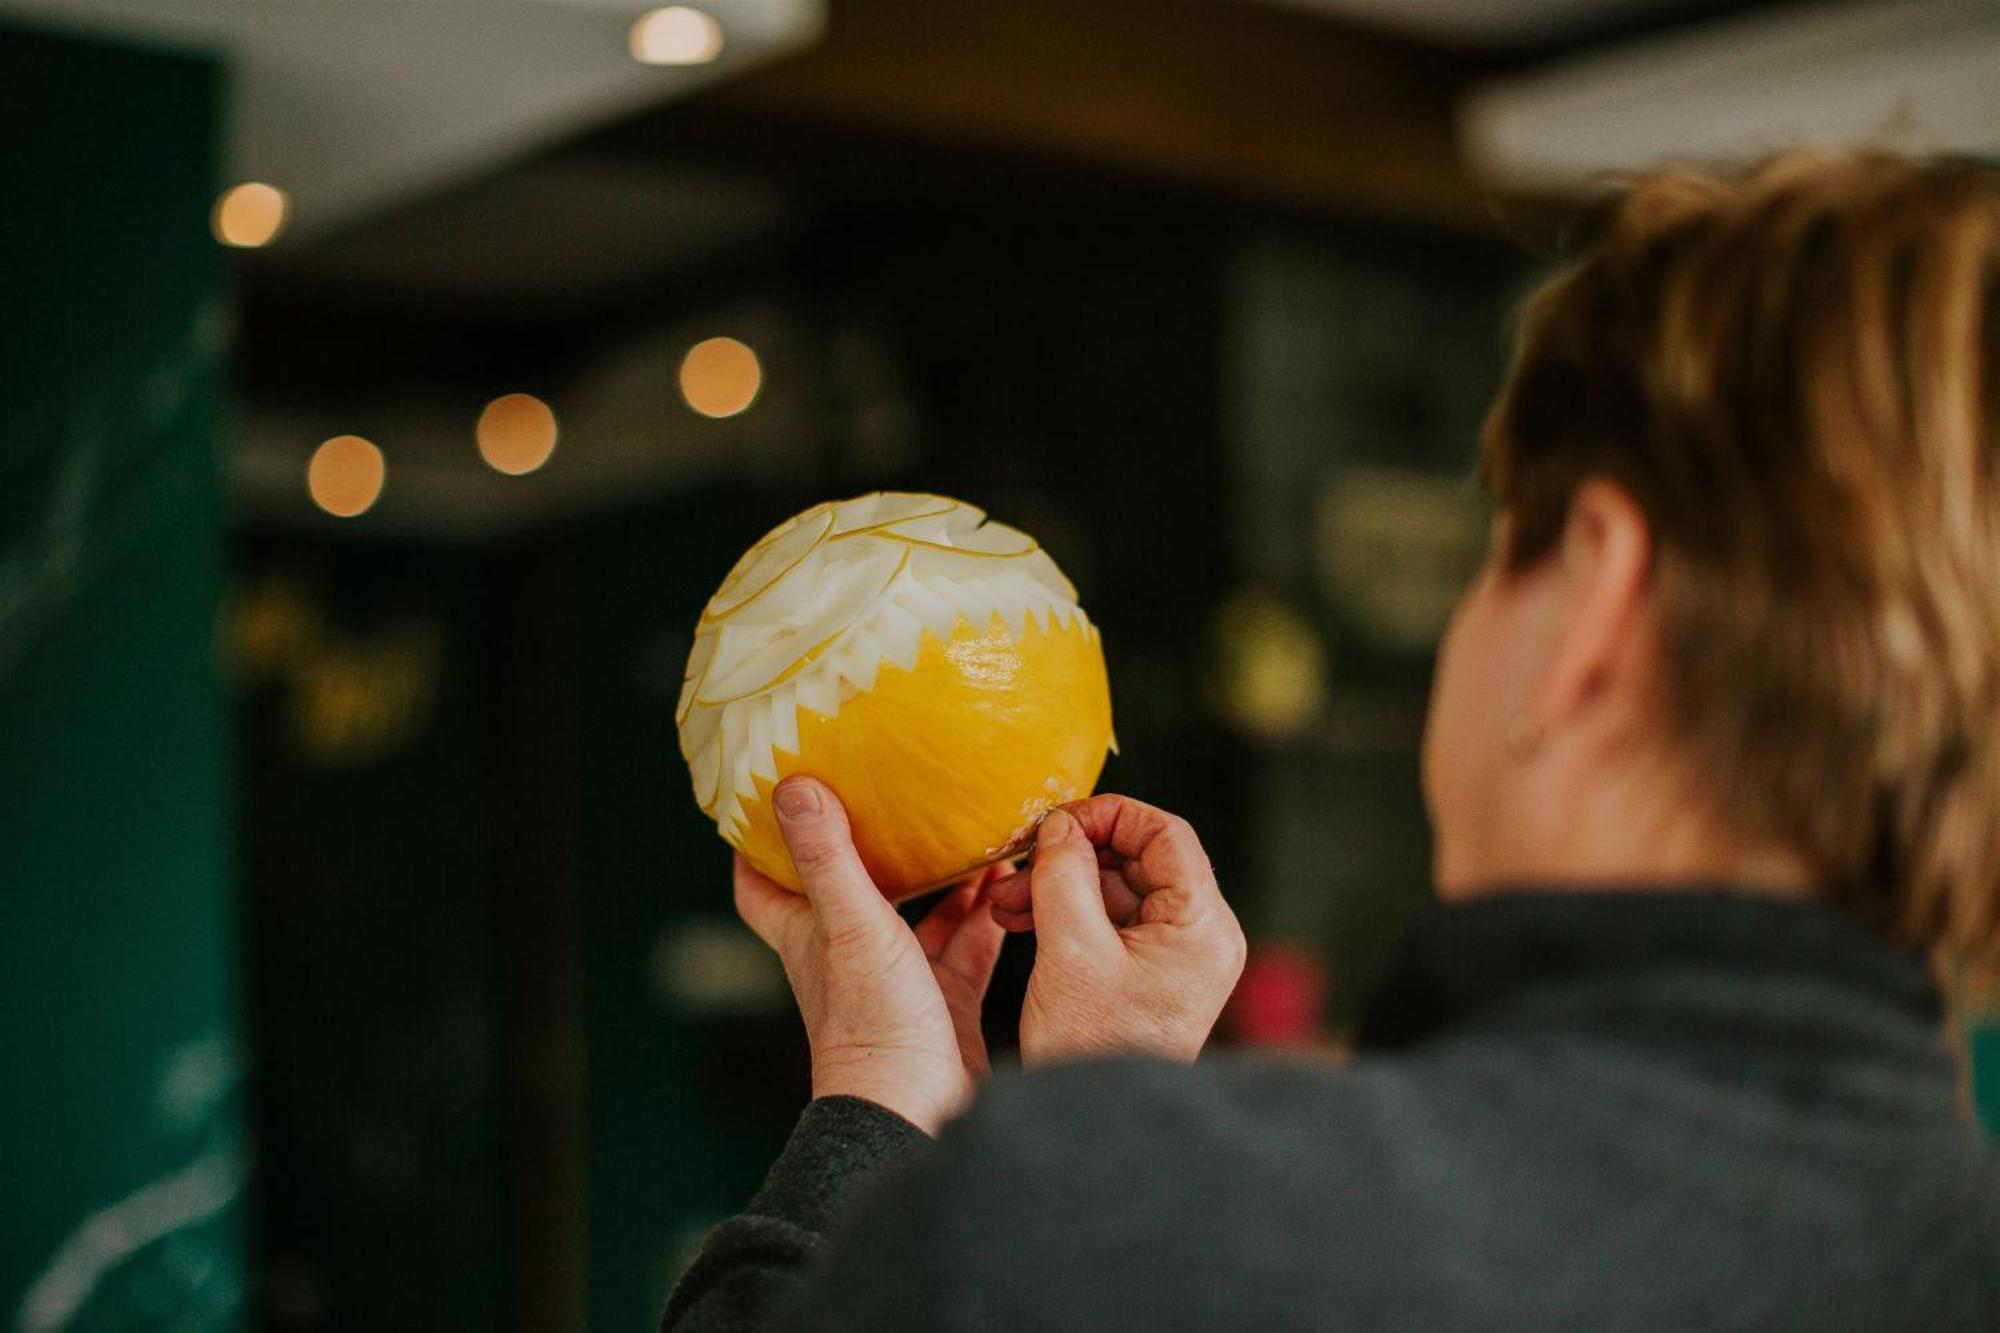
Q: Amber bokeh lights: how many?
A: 5